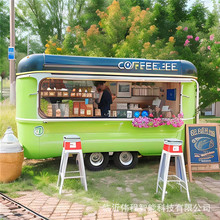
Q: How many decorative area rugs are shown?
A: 0